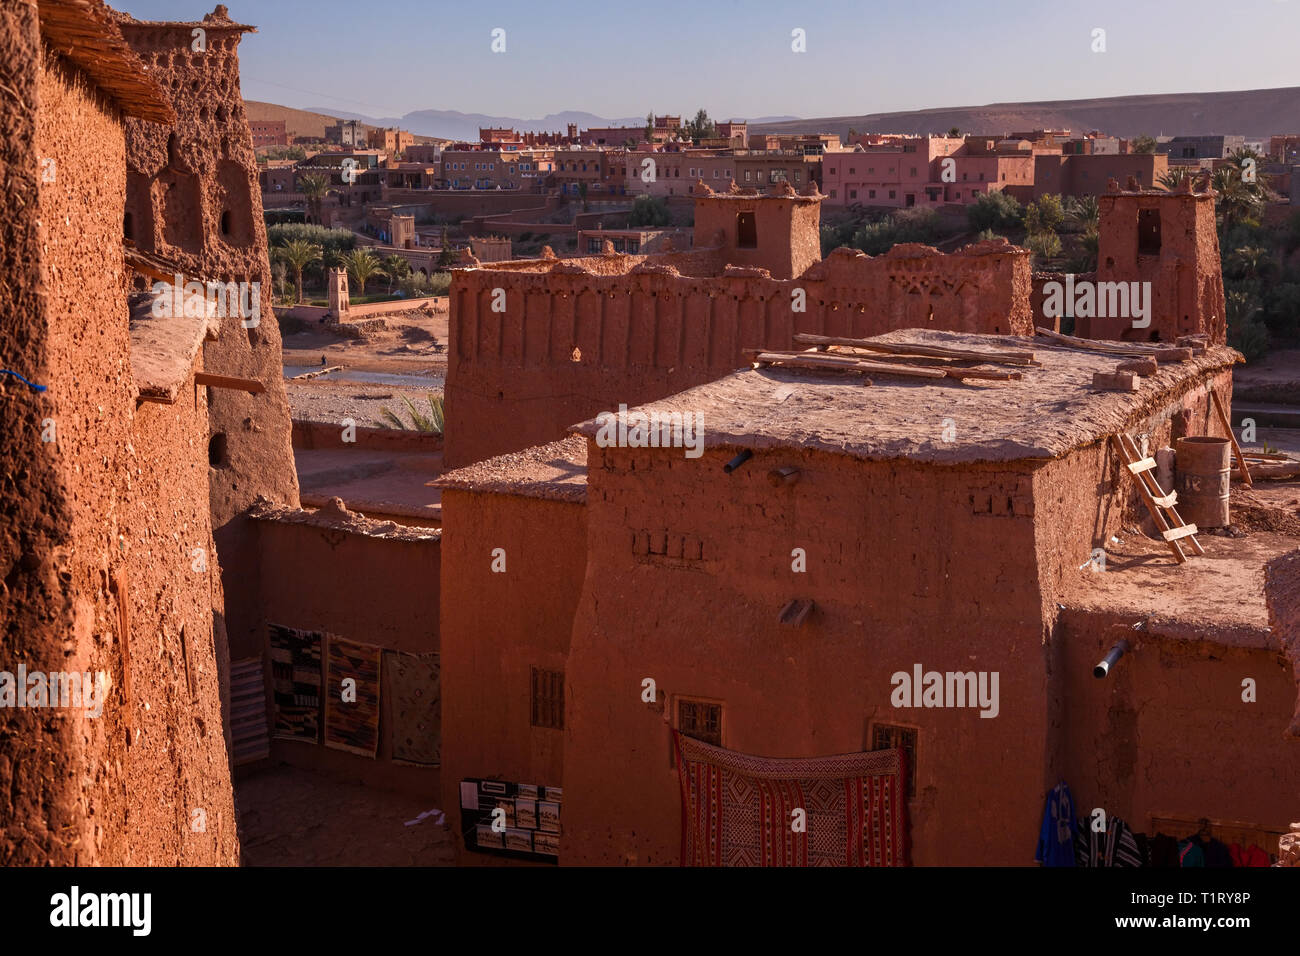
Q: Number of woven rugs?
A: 5